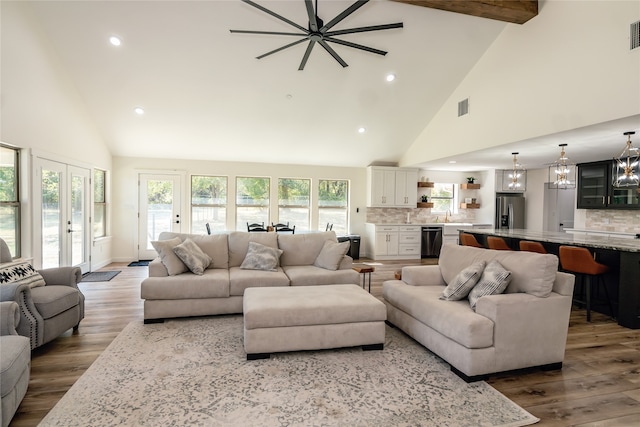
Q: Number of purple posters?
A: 0